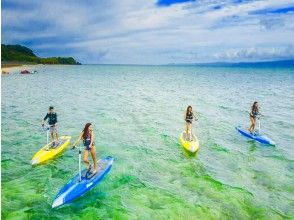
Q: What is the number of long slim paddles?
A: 4